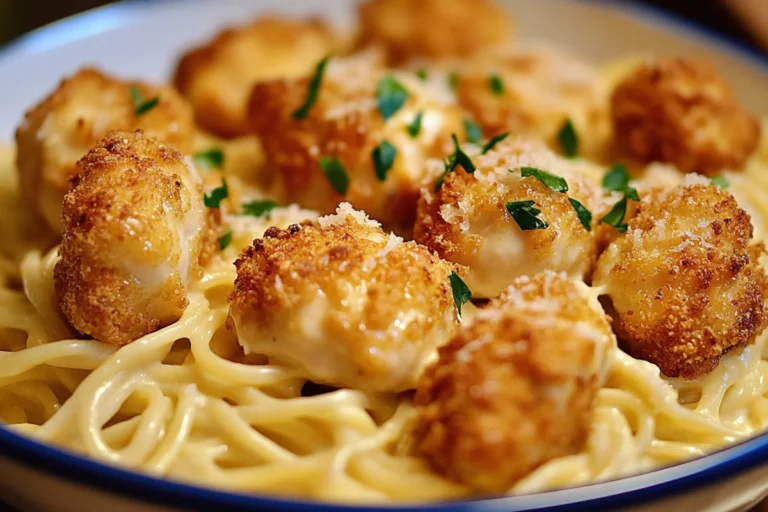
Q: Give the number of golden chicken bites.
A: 11